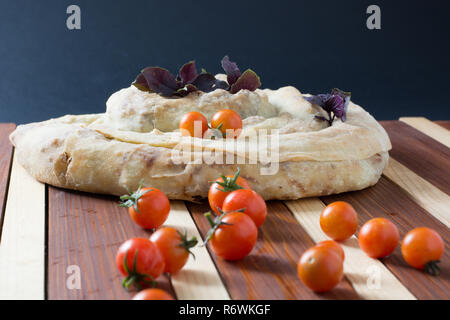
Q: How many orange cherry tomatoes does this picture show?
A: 14